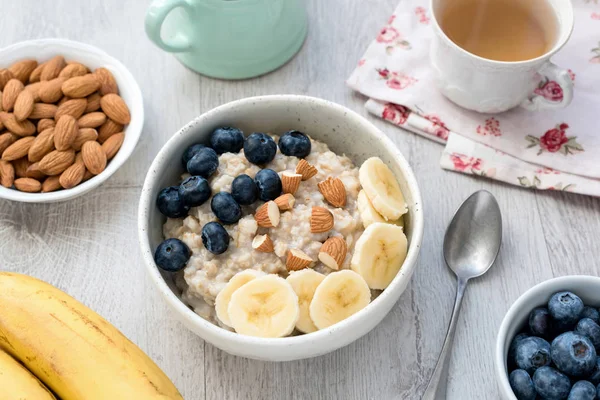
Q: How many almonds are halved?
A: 9